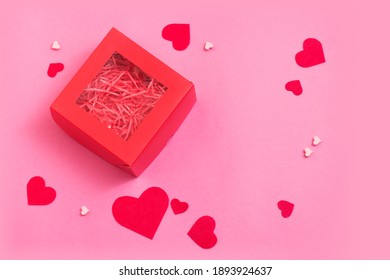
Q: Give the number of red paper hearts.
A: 9